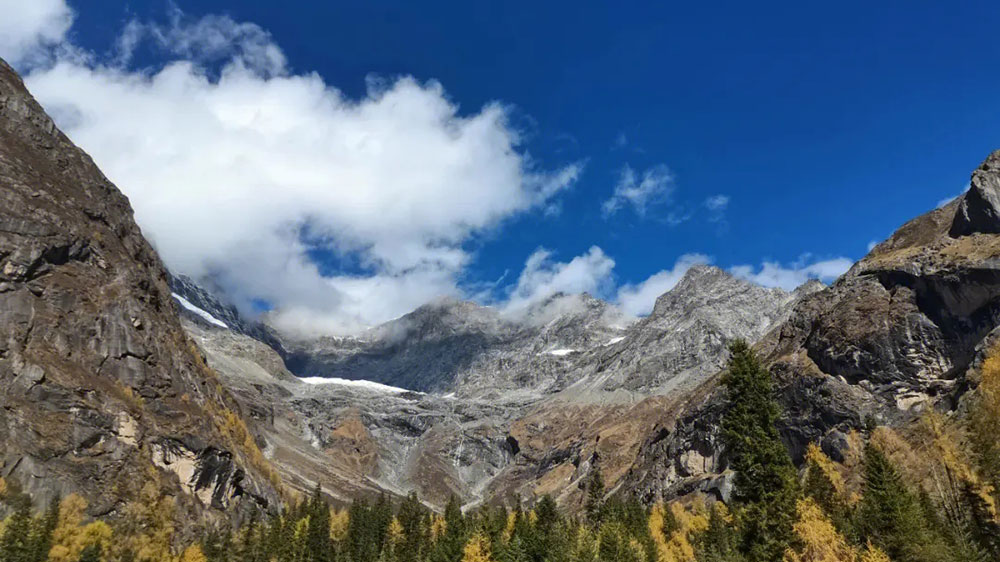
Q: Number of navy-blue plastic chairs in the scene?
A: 0